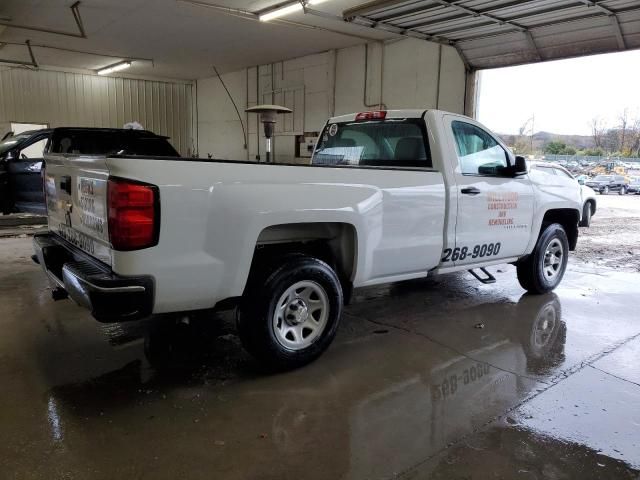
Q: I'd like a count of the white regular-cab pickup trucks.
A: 1